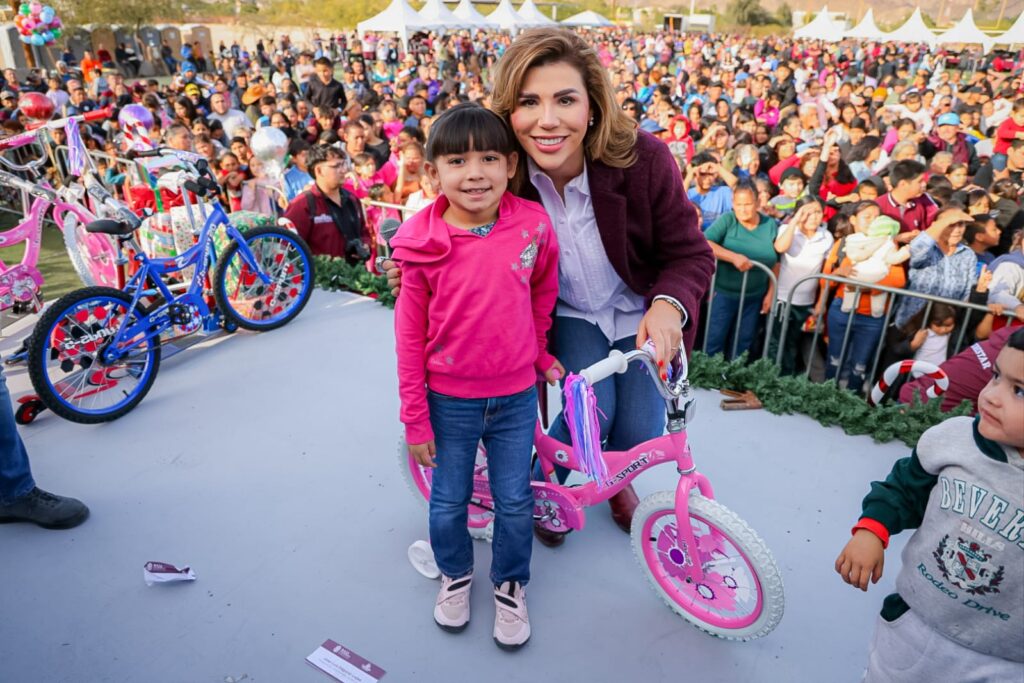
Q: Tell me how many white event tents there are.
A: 11